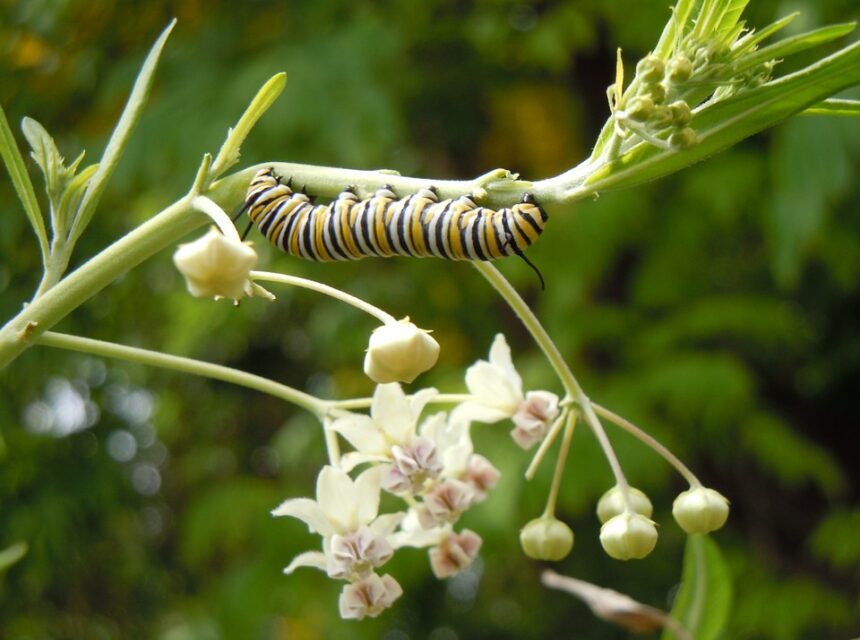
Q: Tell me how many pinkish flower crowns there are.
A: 7